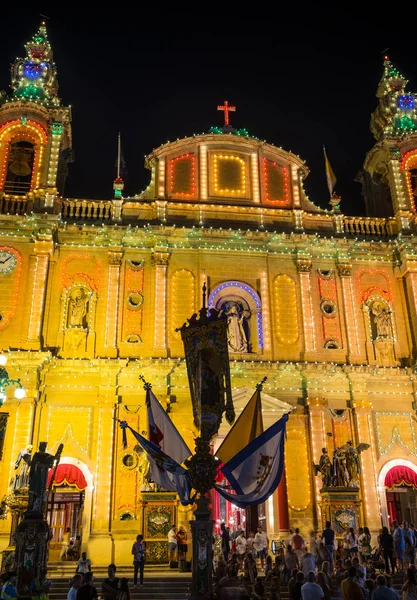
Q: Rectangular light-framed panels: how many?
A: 3